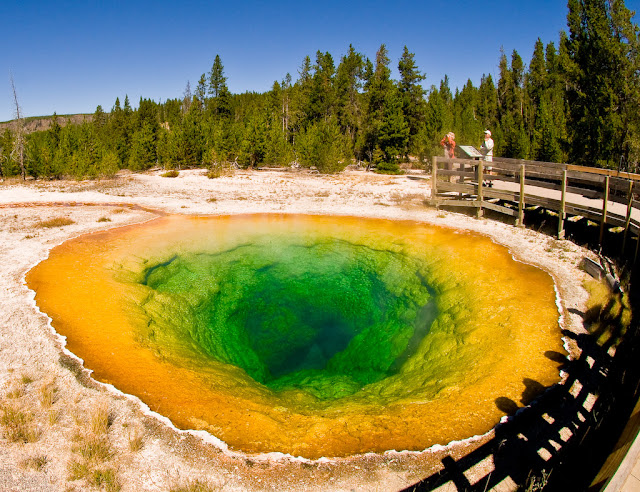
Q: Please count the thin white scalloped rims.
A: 1